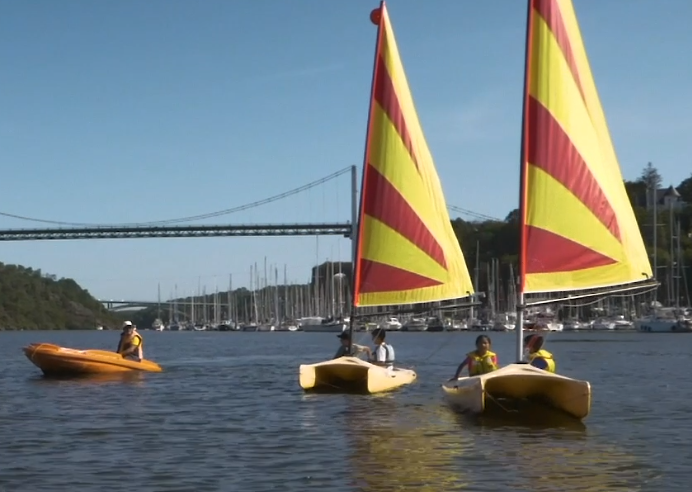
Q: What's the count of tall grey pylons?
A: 1